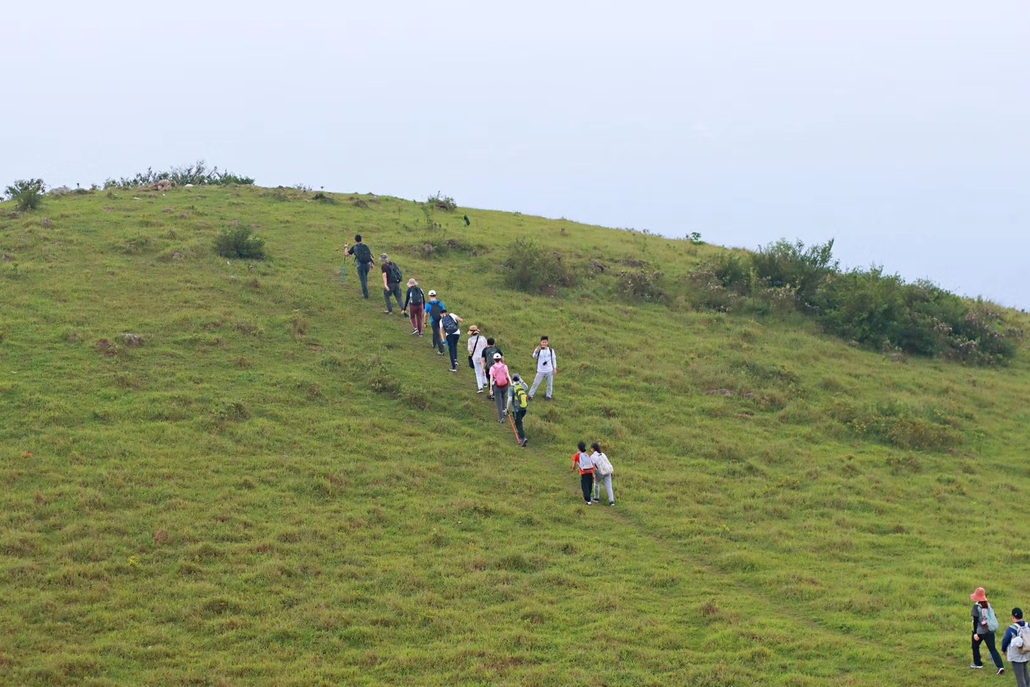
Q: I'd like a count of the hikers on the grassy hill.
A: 14